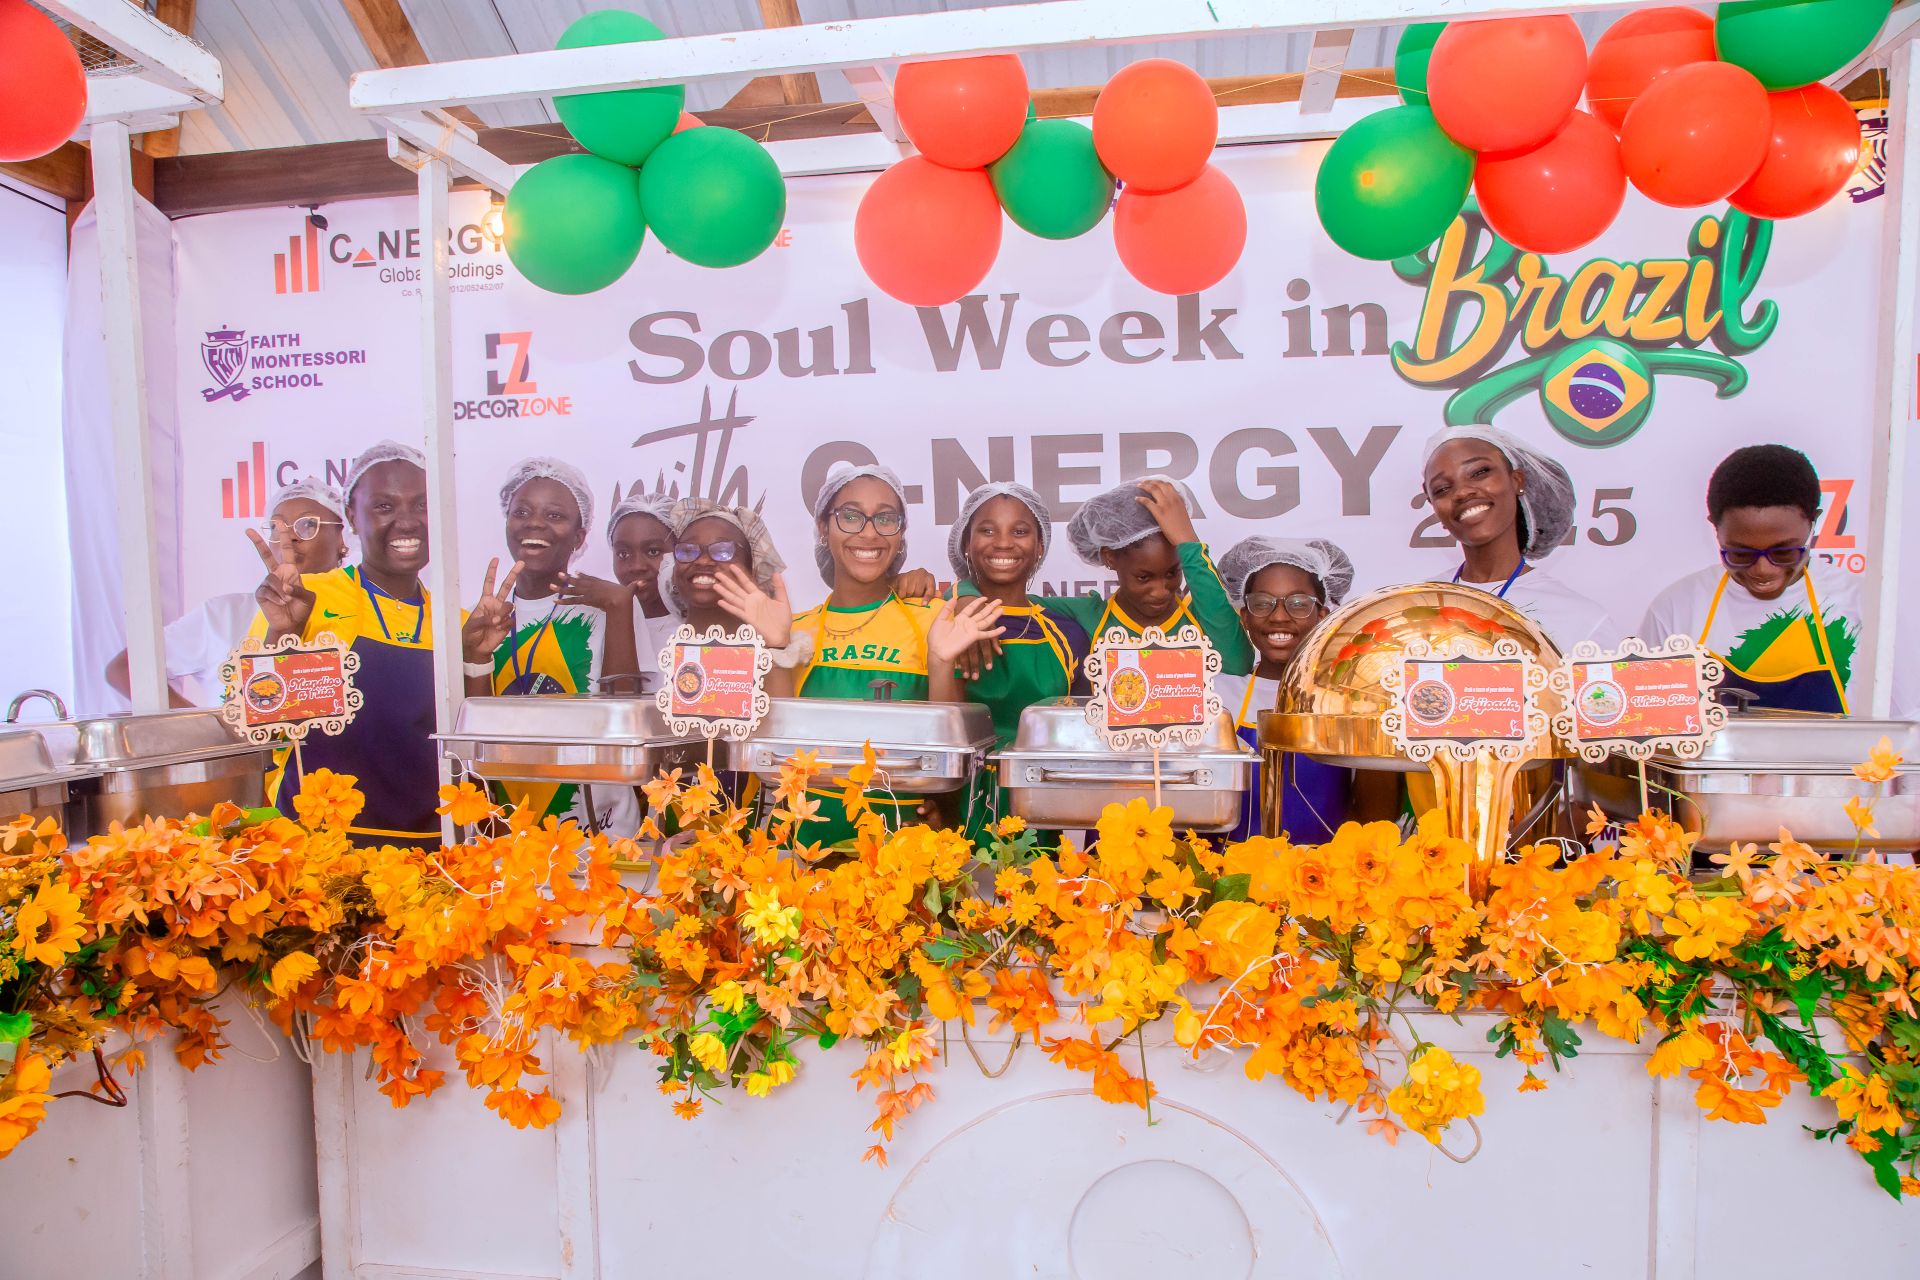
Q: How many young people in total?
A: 11